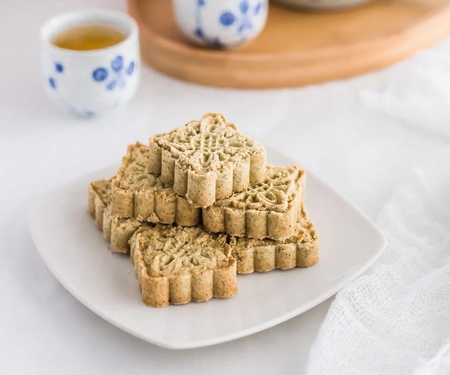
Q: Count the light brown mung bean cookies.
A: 6